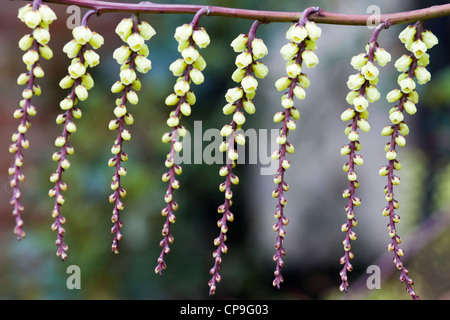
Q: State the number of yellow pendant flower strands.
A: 8